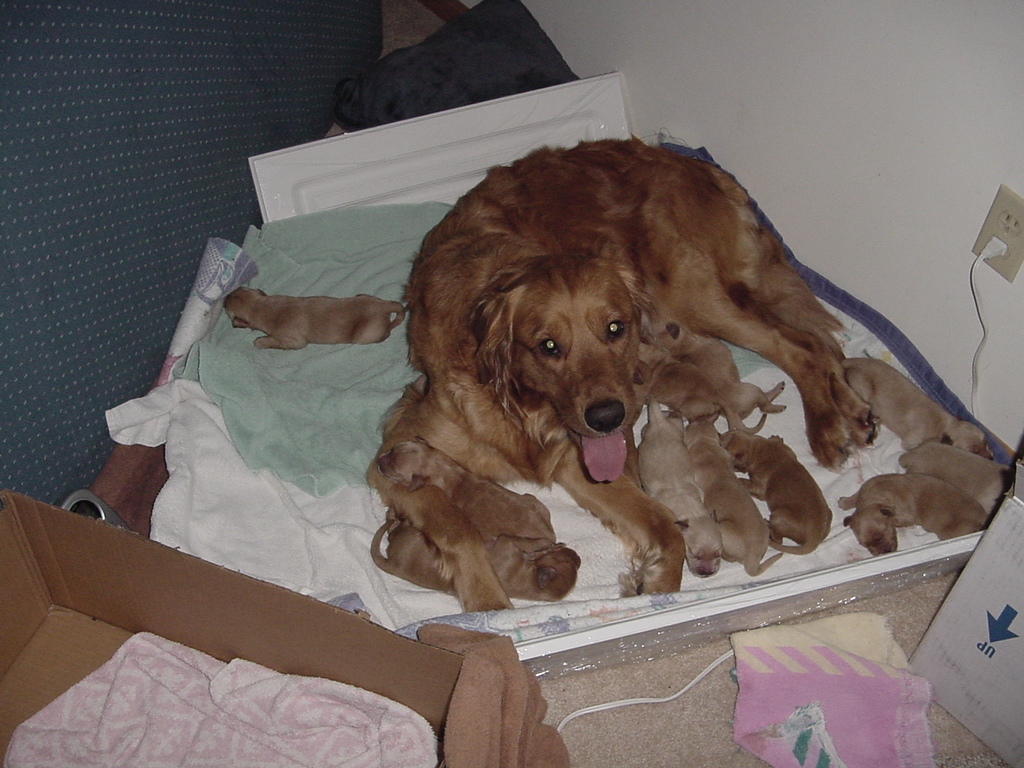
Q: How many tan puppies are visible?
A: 11